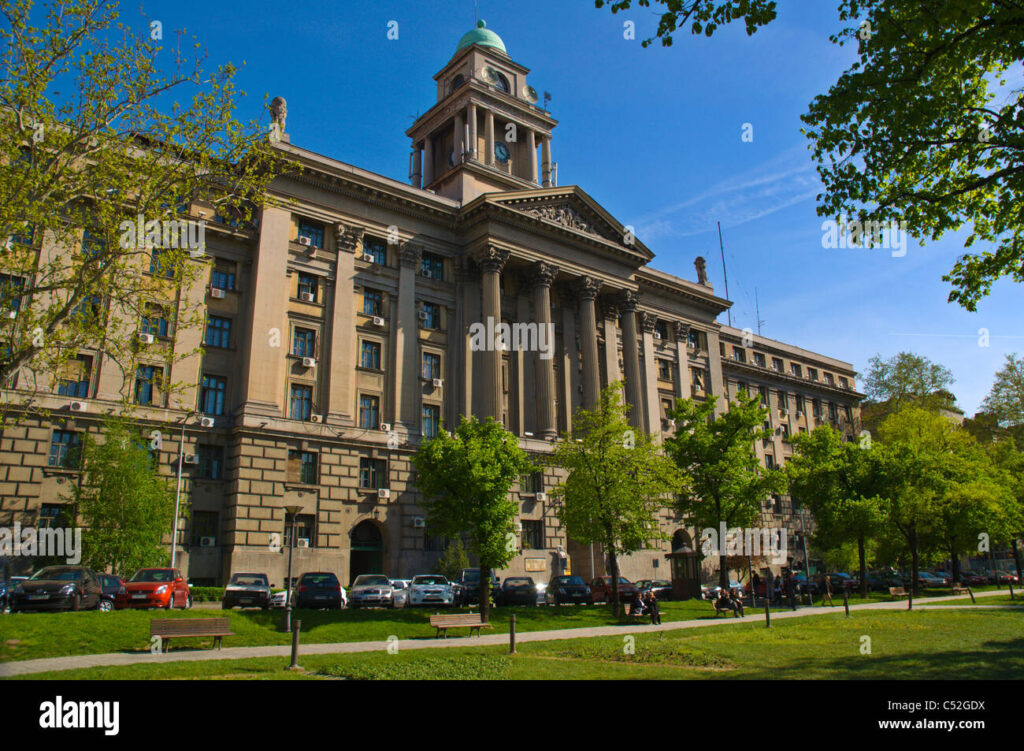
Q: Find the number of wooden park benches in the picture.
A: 6